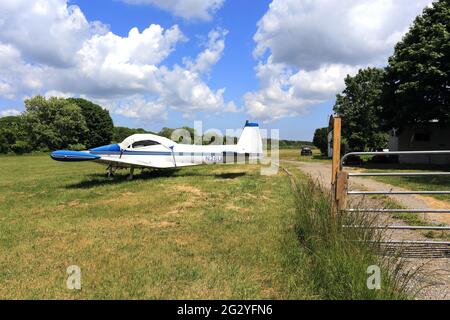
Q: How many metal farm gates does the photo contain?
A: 1